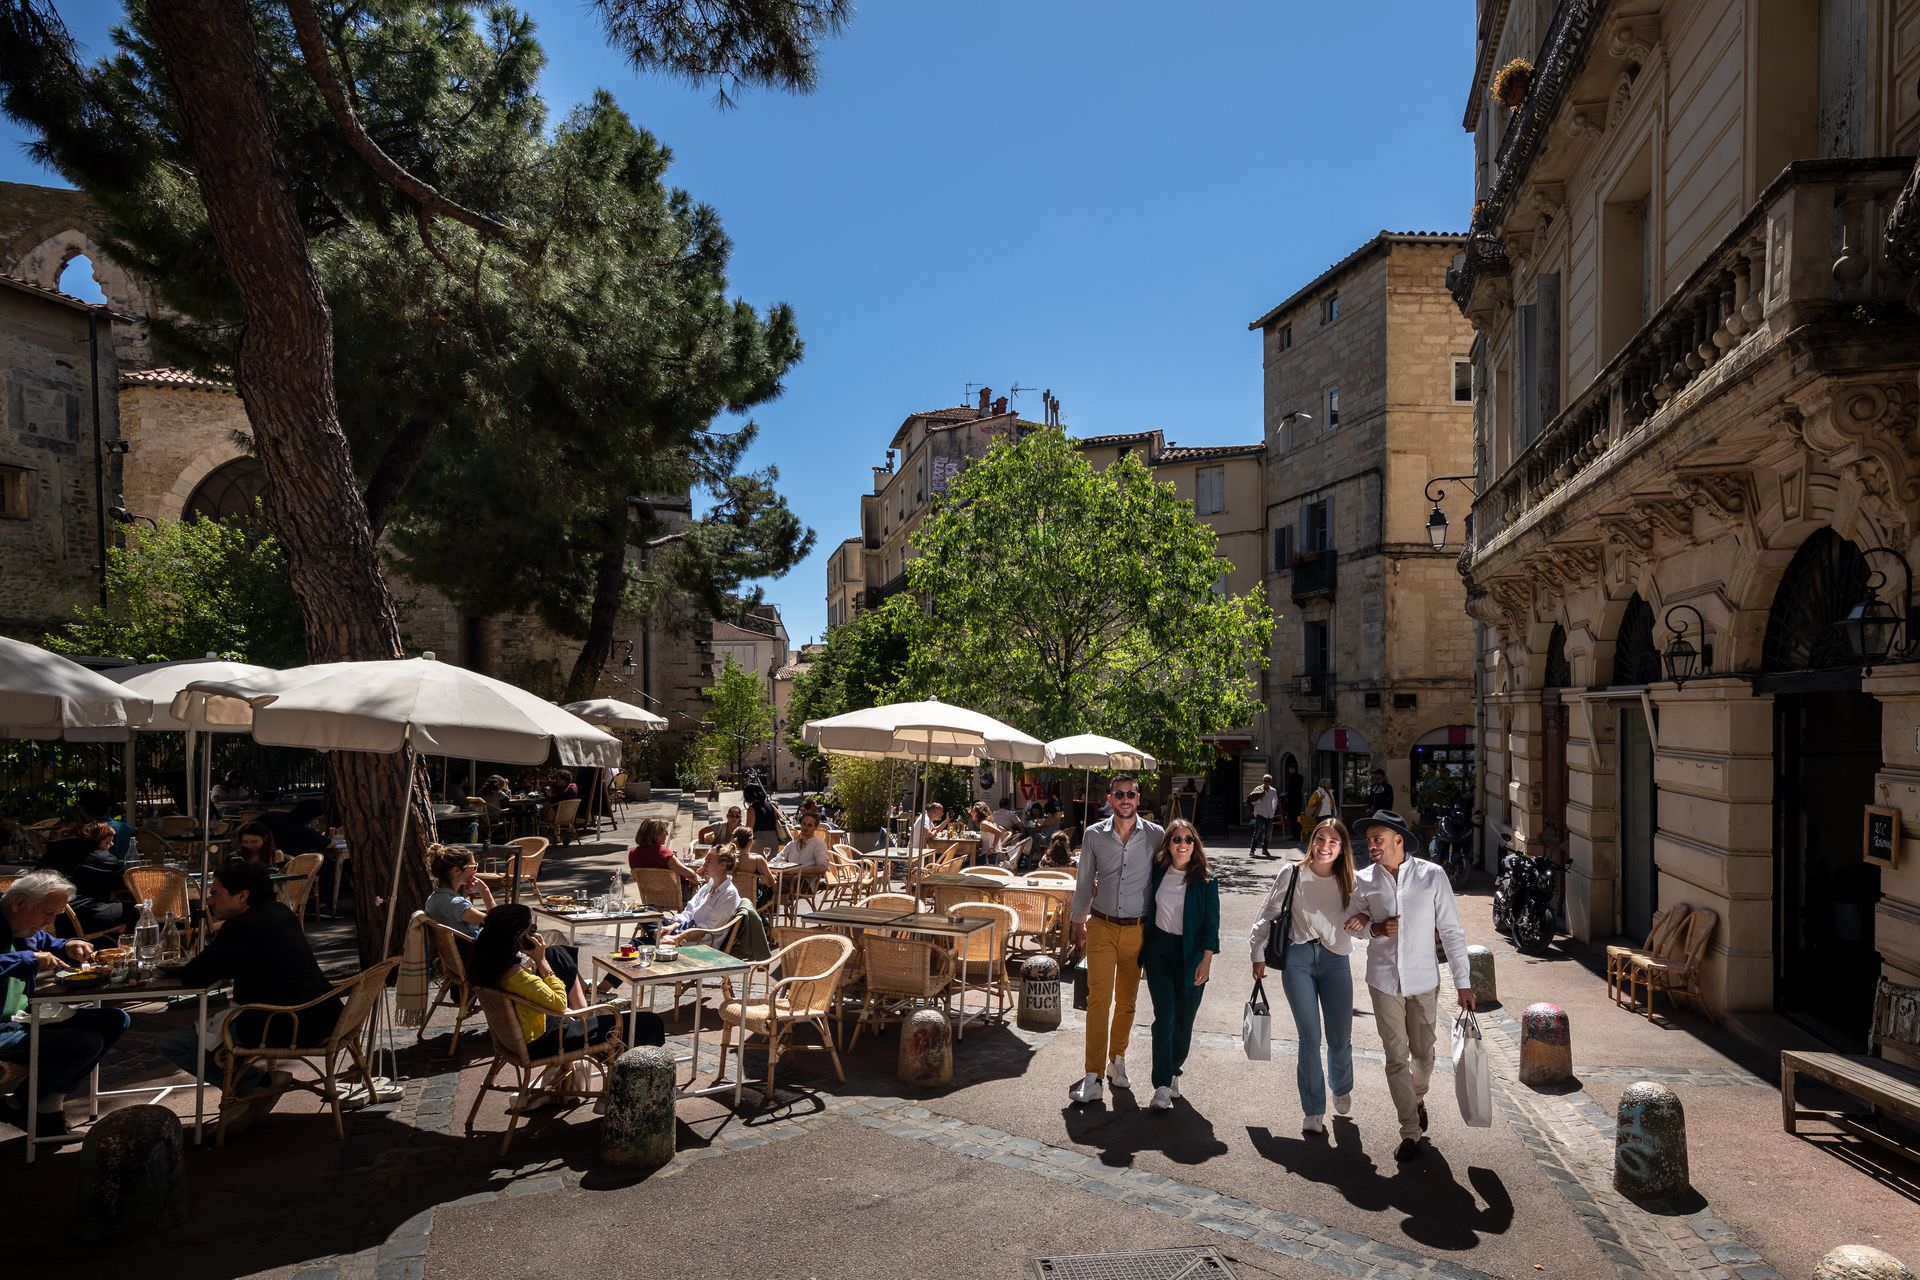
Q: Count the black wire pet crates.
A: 0